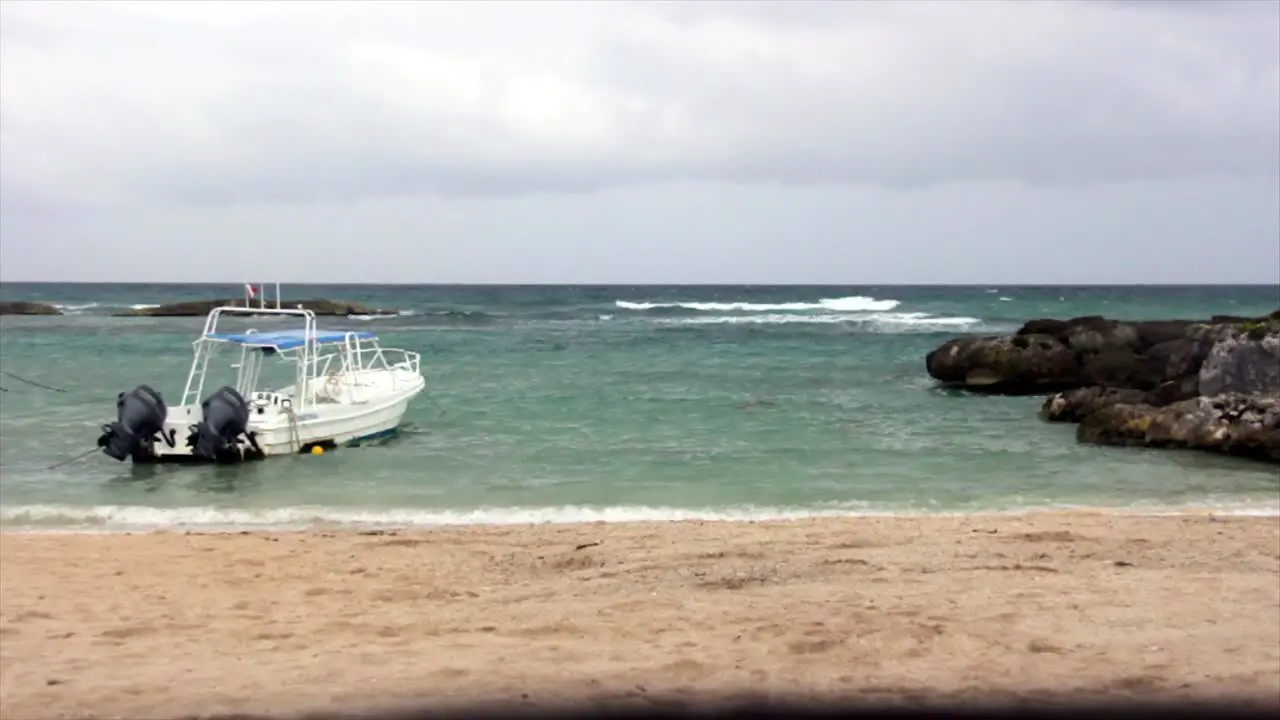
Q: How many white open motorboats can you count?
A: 1